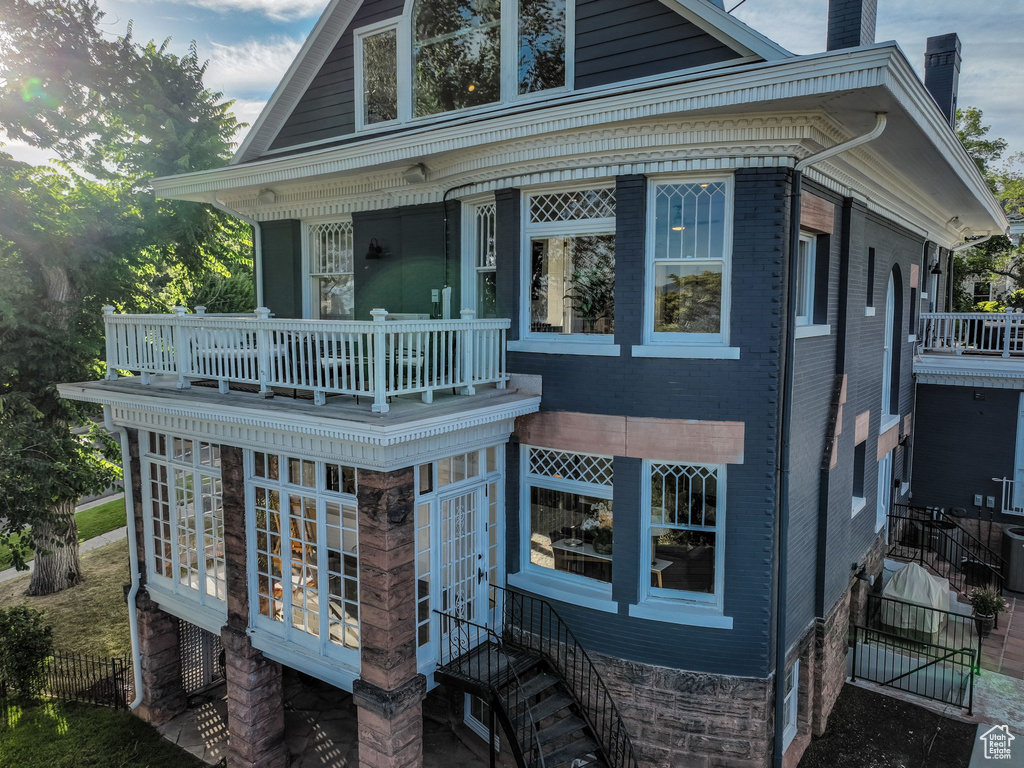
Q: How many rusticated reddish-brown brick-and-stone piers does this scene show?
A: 3